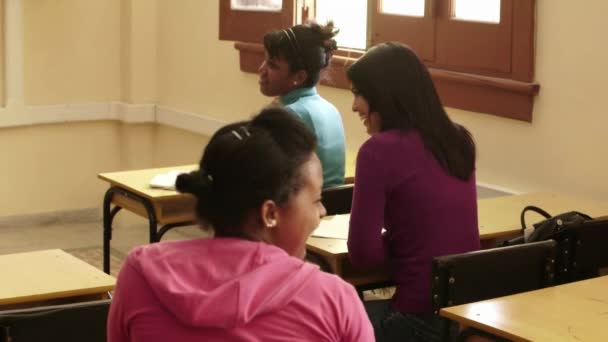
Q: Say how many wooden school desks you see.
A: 4